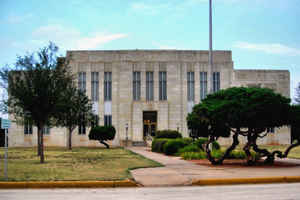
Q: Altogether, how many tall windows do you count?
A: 9